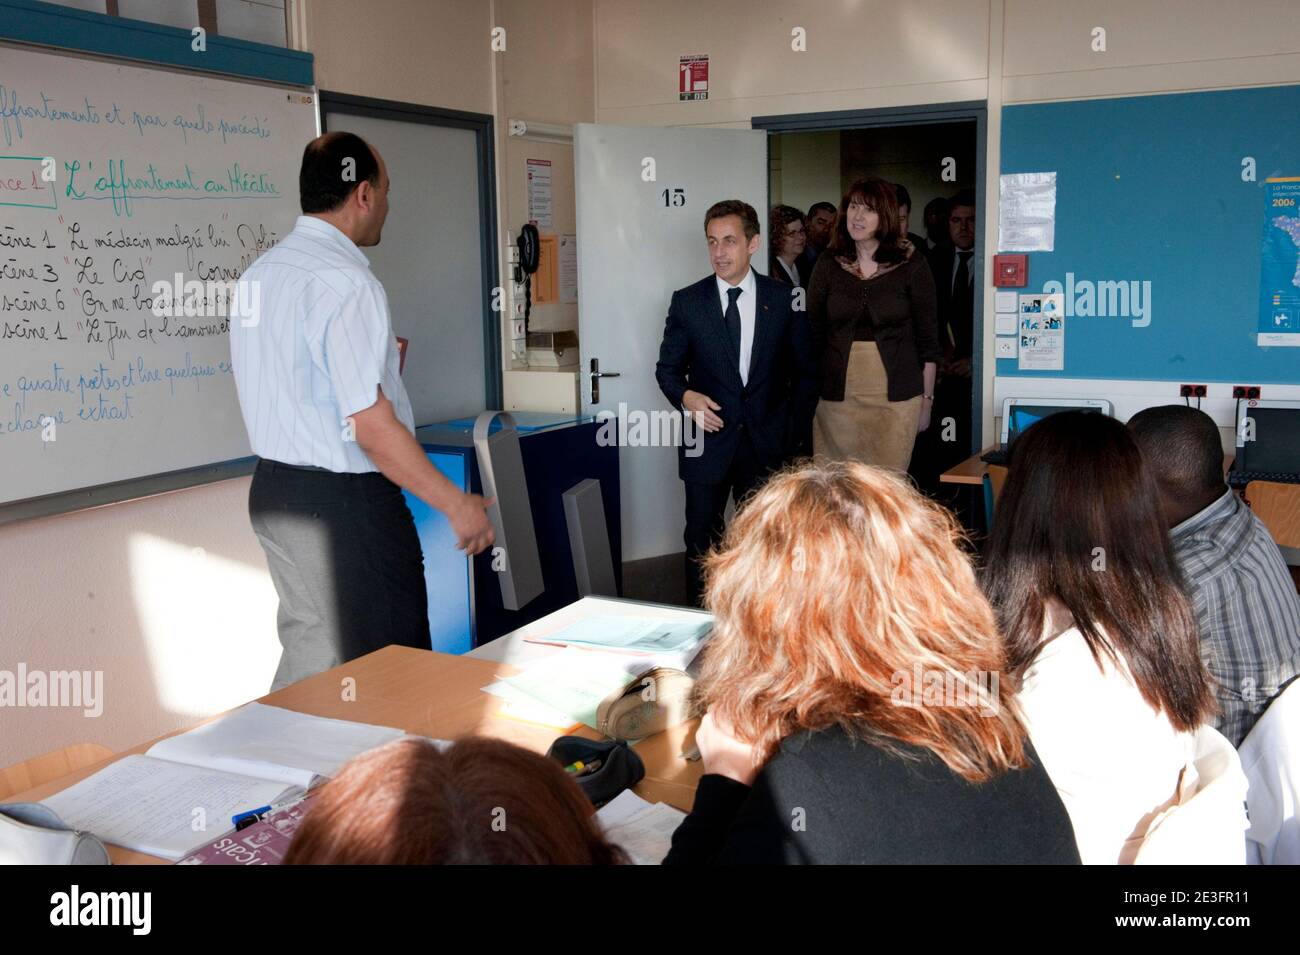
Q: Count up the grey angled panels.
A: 2